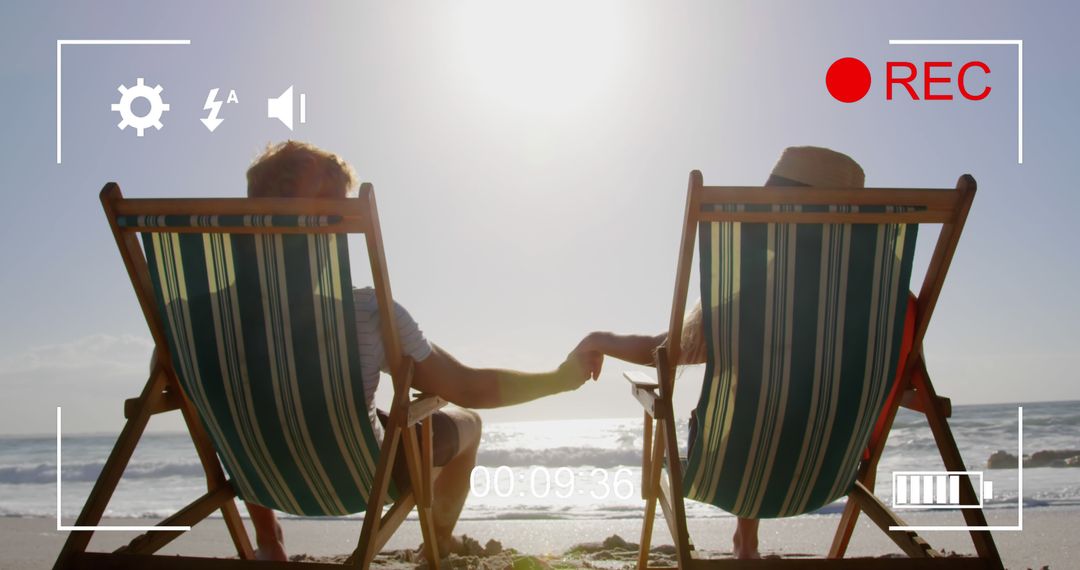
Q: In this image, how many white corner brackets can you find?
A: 4